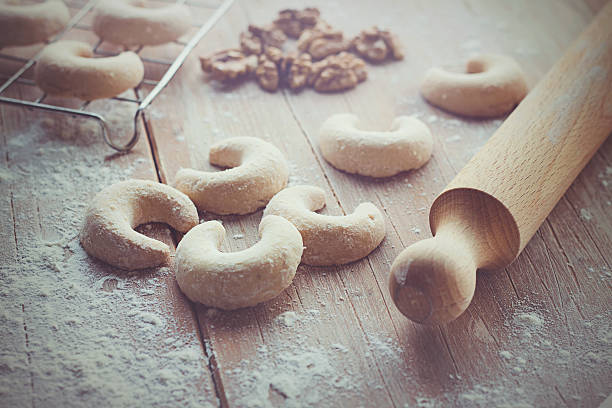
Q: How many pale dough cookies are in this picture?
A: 9